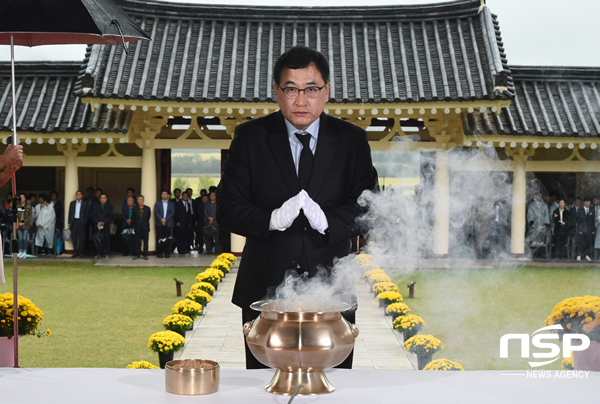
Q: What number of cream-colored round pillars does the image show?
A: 5